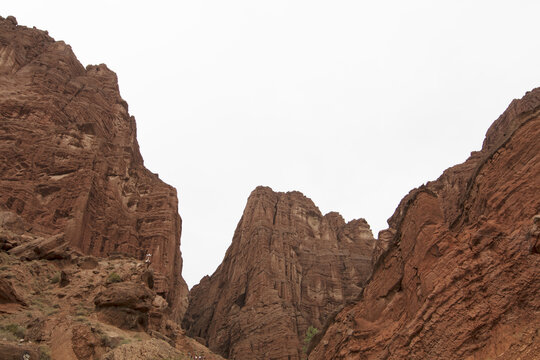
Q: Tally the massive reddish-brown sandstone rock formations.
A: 3